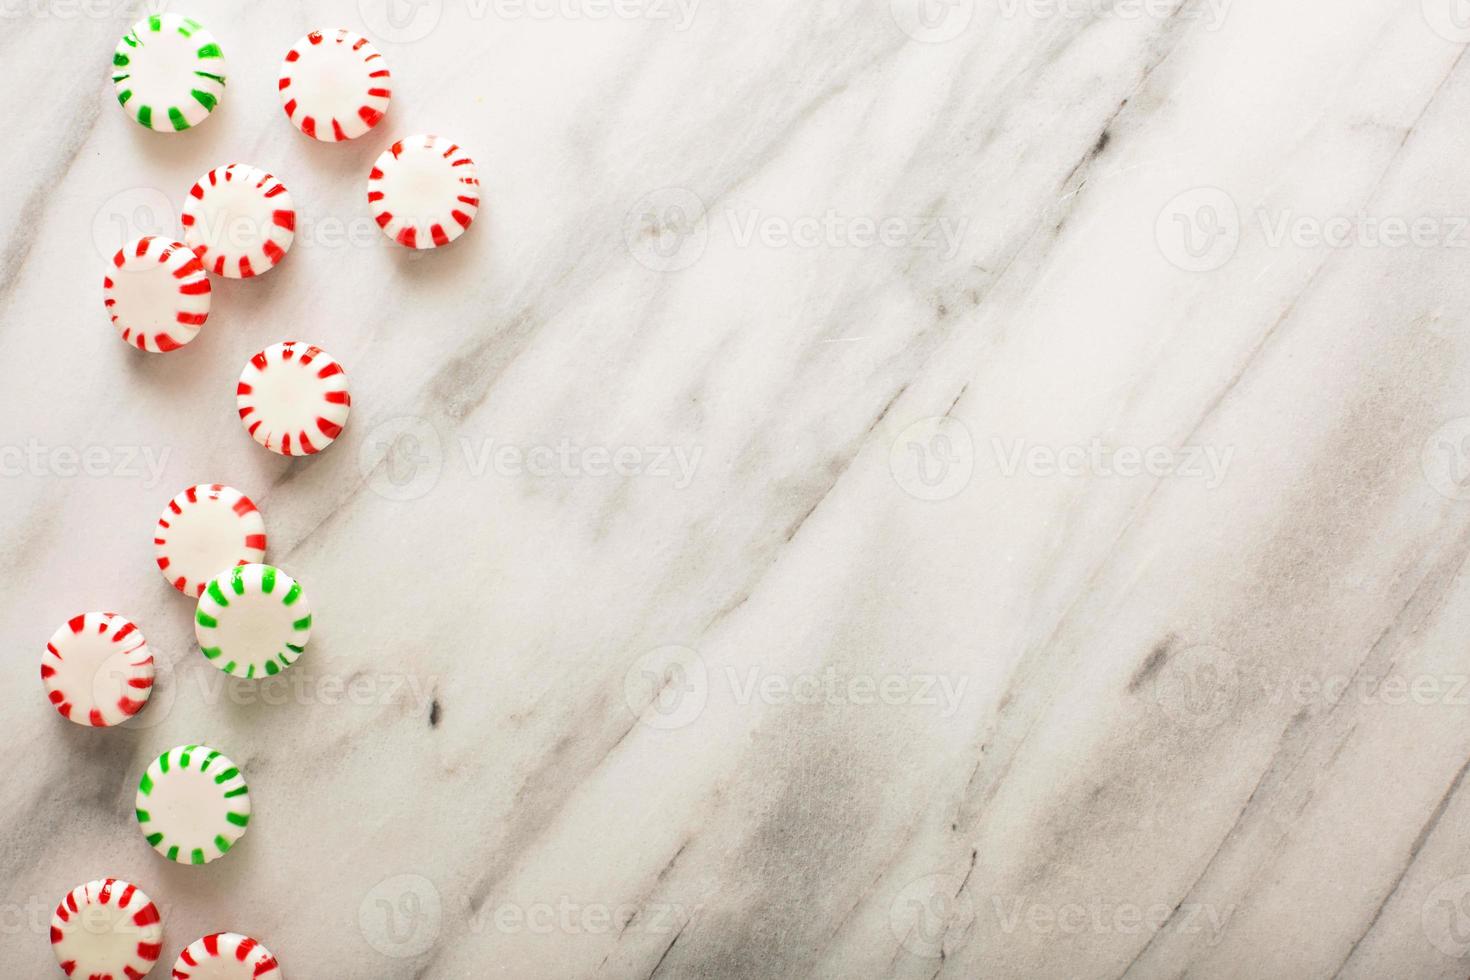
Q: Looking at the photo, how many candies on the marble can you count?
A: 12